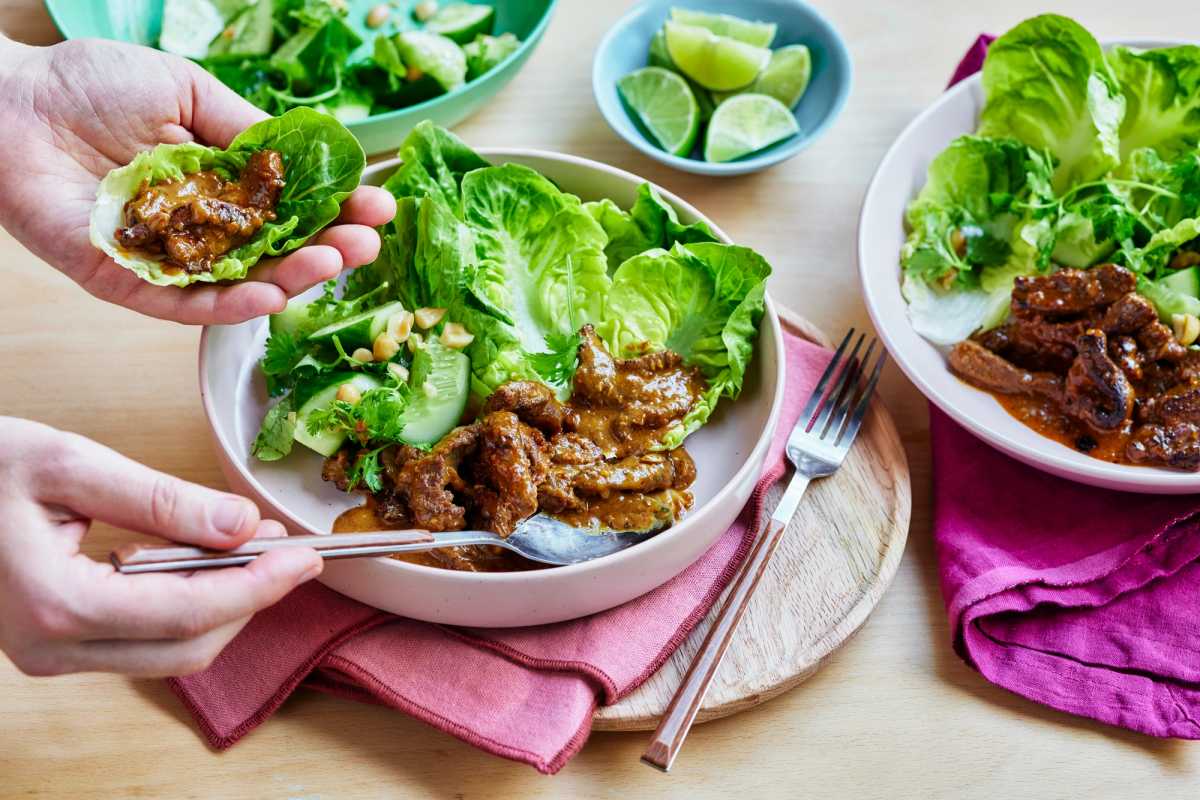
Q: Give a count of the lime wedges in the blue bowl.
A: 6